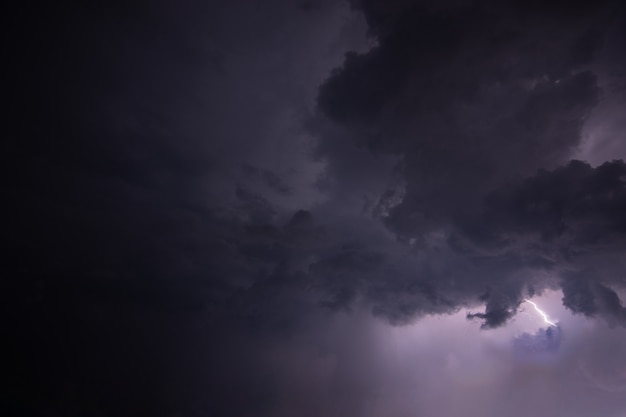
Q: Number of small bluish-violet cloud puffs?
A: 1